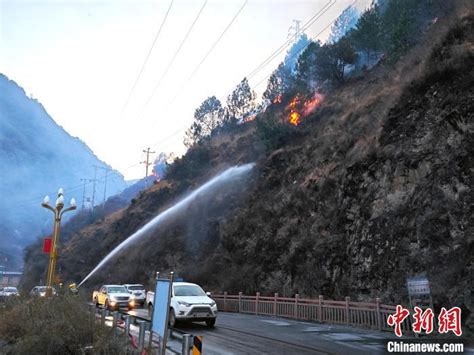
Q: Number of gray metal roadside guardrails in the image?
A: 1